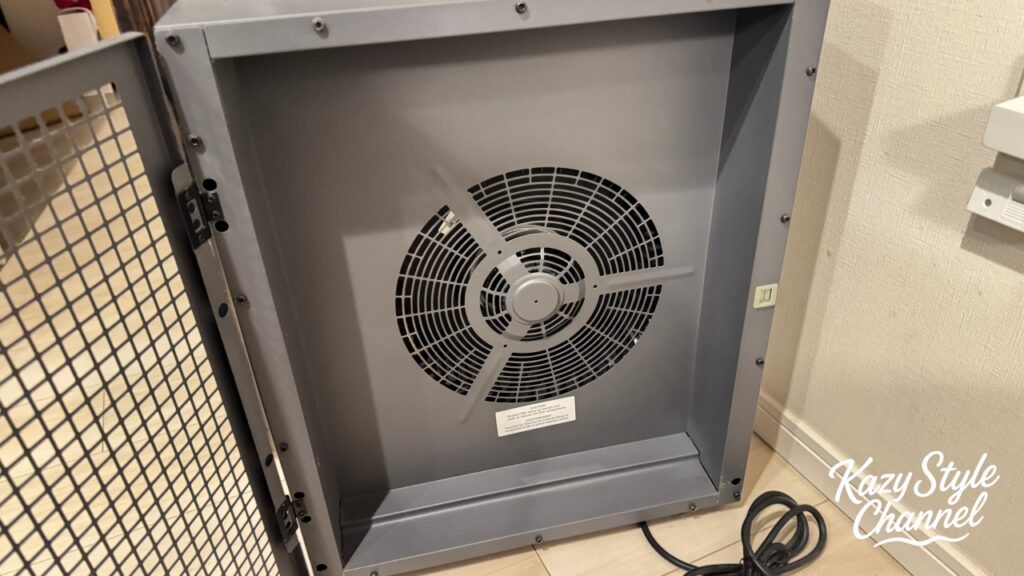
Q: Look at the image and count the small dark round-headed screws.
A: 13